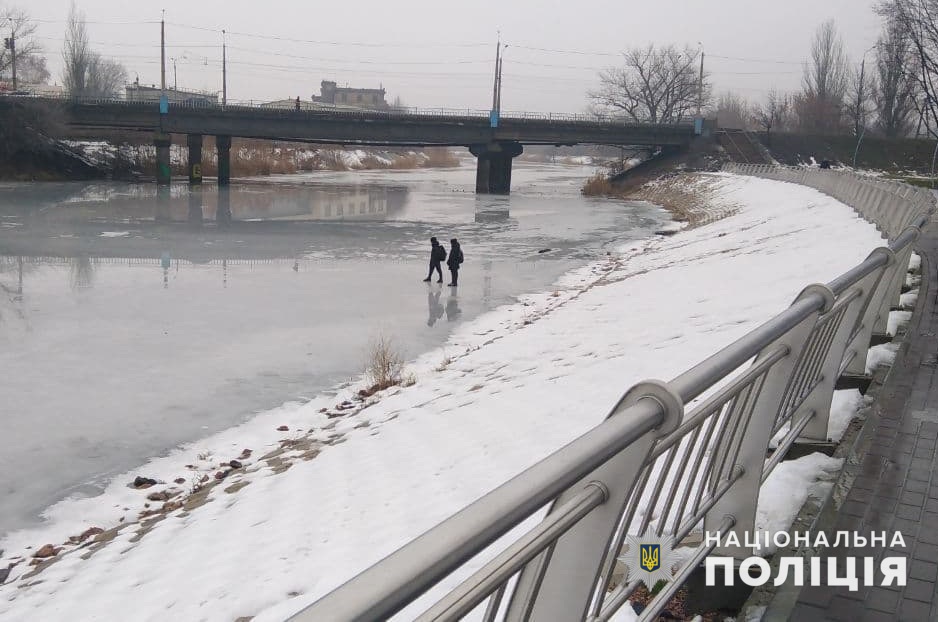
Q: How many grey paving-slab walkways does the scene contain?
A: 1